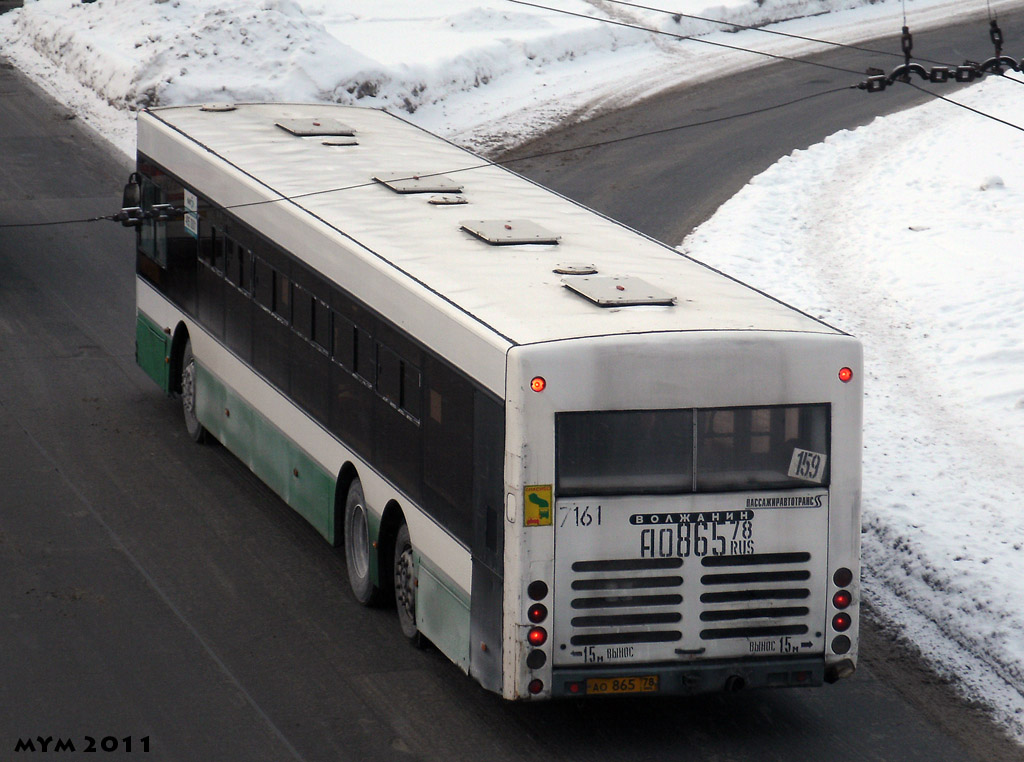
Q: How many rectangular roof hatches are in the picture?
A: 4